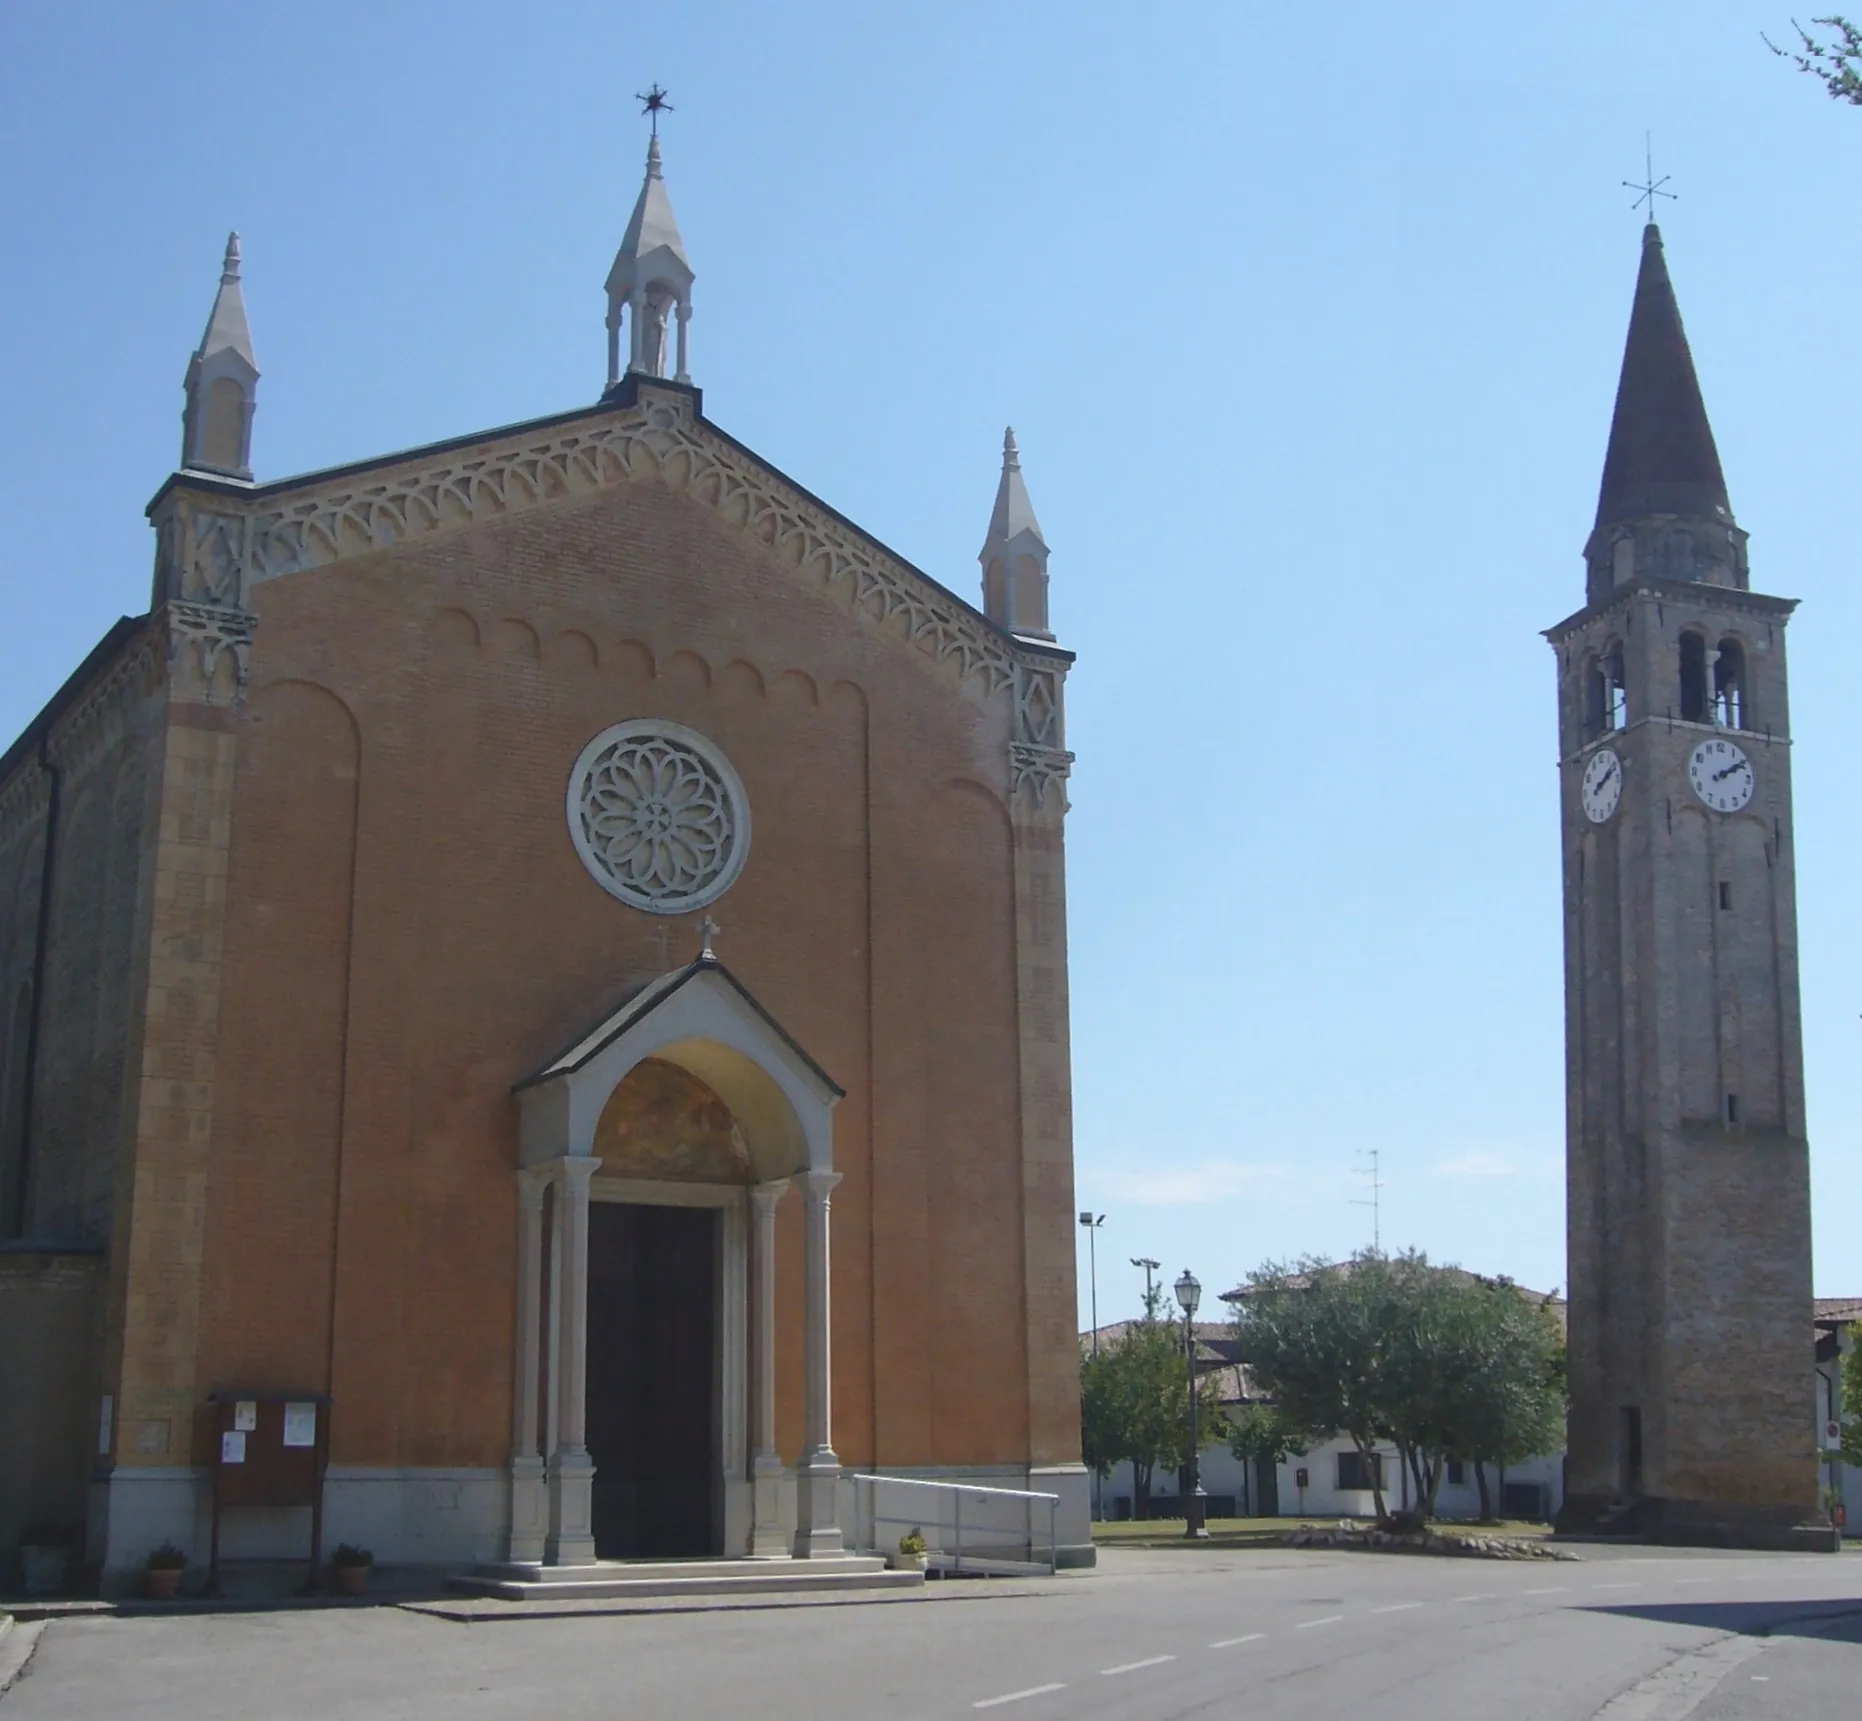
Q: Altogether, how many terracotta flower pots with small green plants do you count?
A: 2